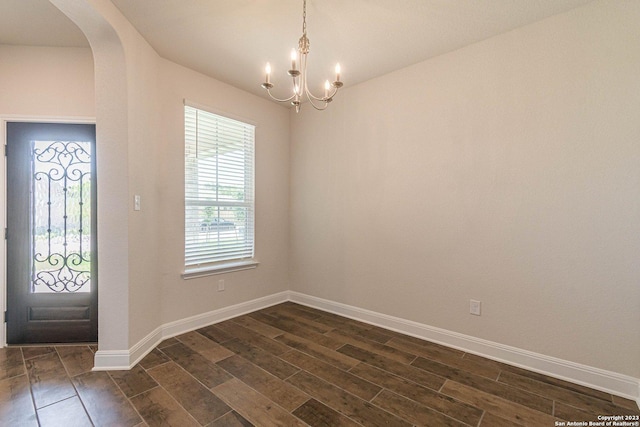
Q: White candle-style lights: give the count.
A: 5